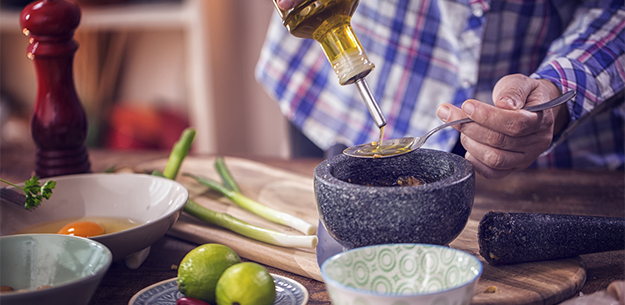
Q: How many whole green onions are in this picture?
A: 2